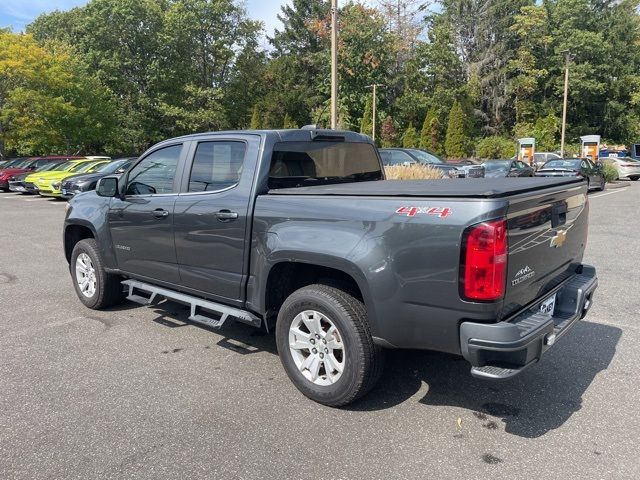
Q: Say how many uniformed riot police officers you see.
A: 0